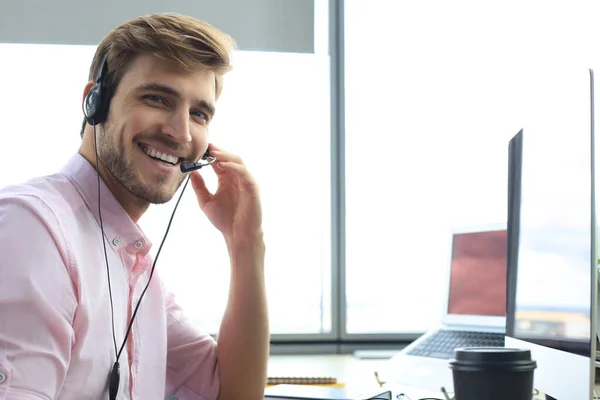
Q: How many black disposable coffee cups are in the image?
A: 1